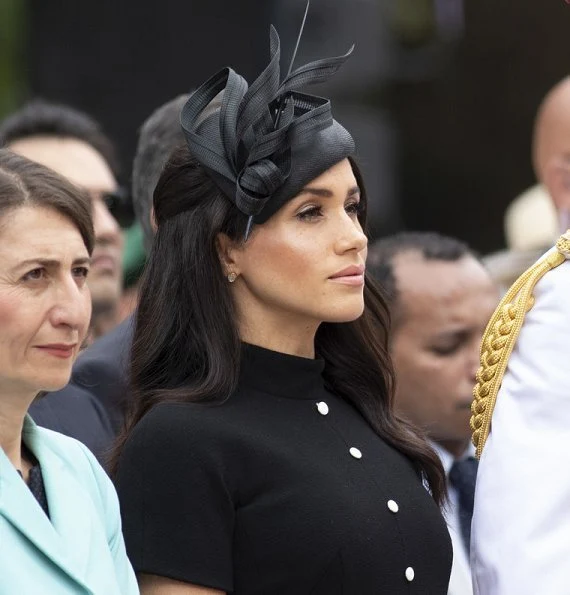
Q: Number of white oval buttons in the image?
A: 4